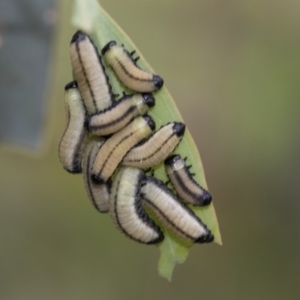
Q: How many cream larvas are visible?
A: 10